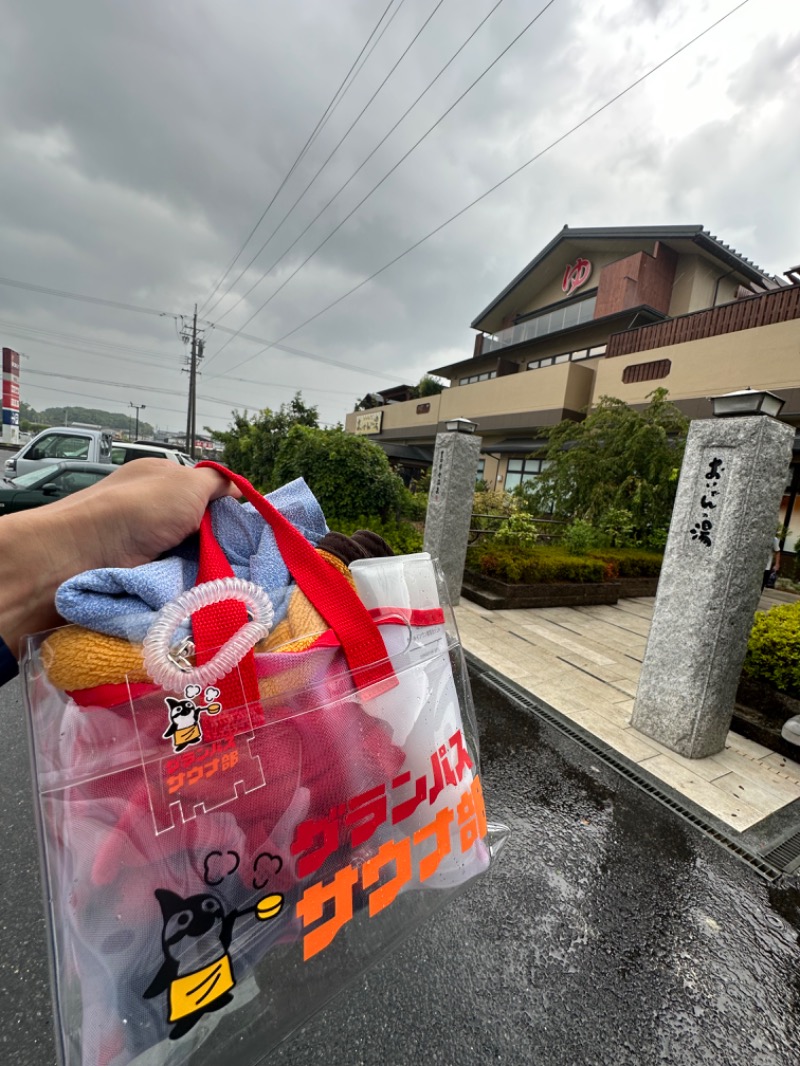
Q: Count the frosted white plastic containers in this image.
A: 1